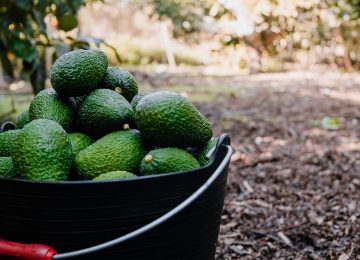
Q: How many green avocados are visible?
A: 15